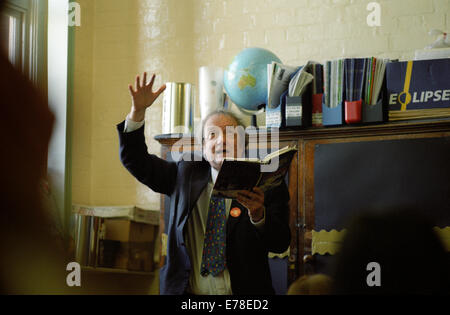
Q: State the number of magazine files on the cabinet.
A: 6